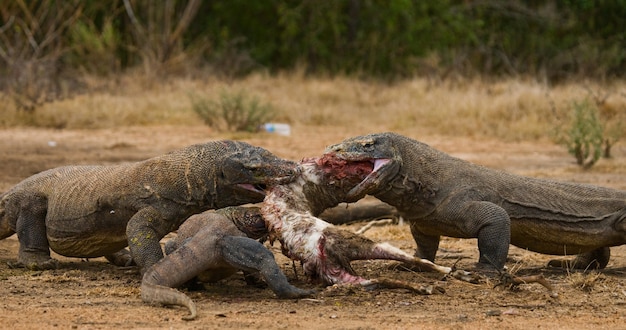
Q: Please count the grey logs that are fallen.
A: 1